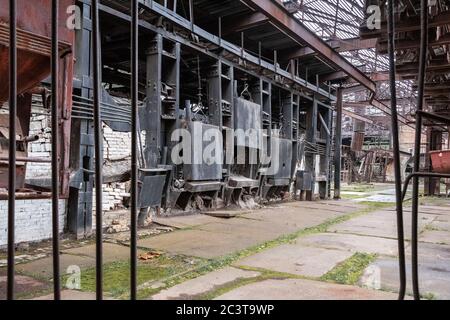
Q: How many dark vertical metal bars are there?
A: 6